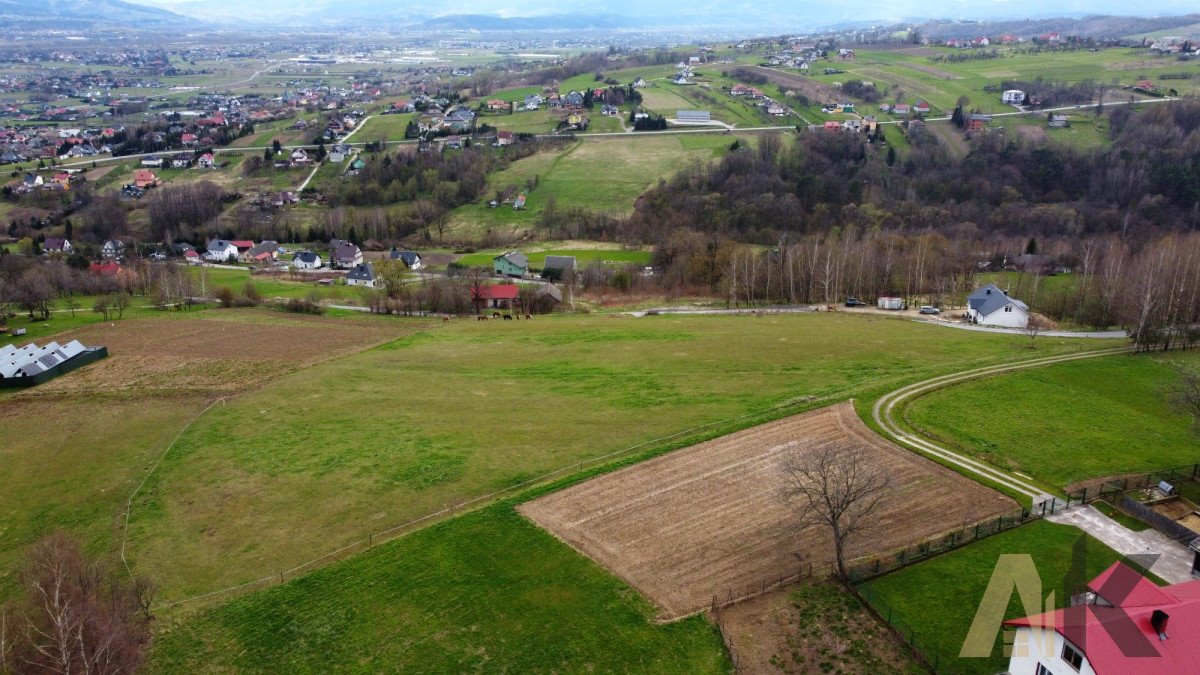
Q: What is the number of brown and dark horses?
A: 6